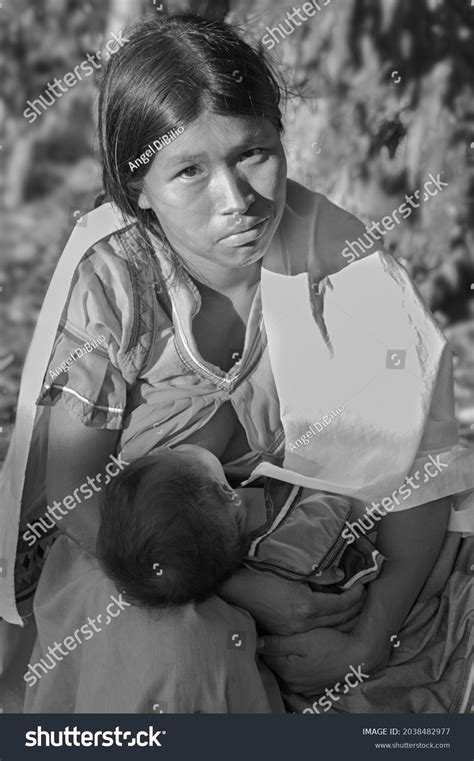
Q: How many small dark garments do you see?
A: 1